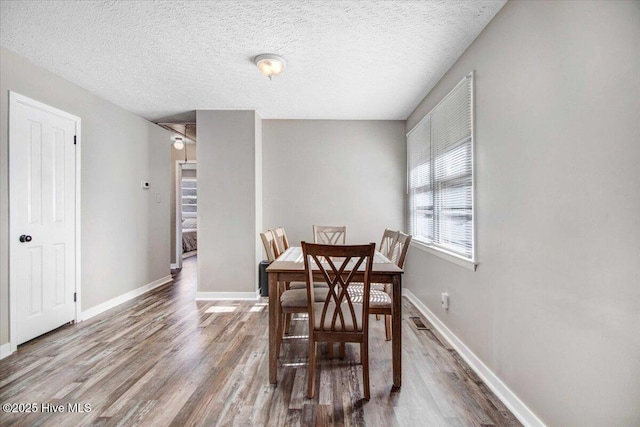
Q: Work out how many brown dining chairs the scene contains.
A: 6